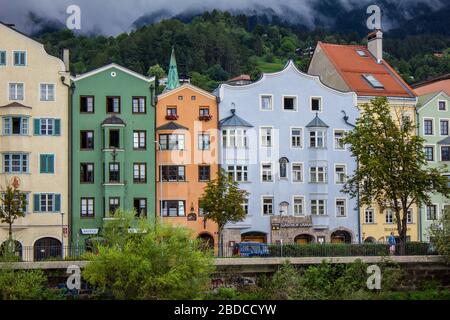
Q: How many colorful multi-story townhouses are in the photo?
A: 6